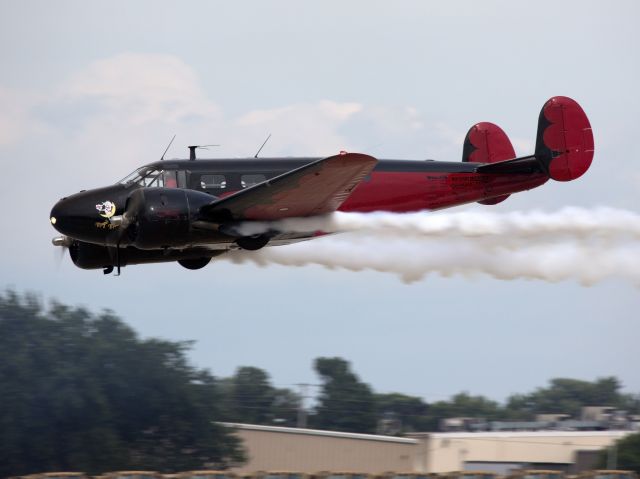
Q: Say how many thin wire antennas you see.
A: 2